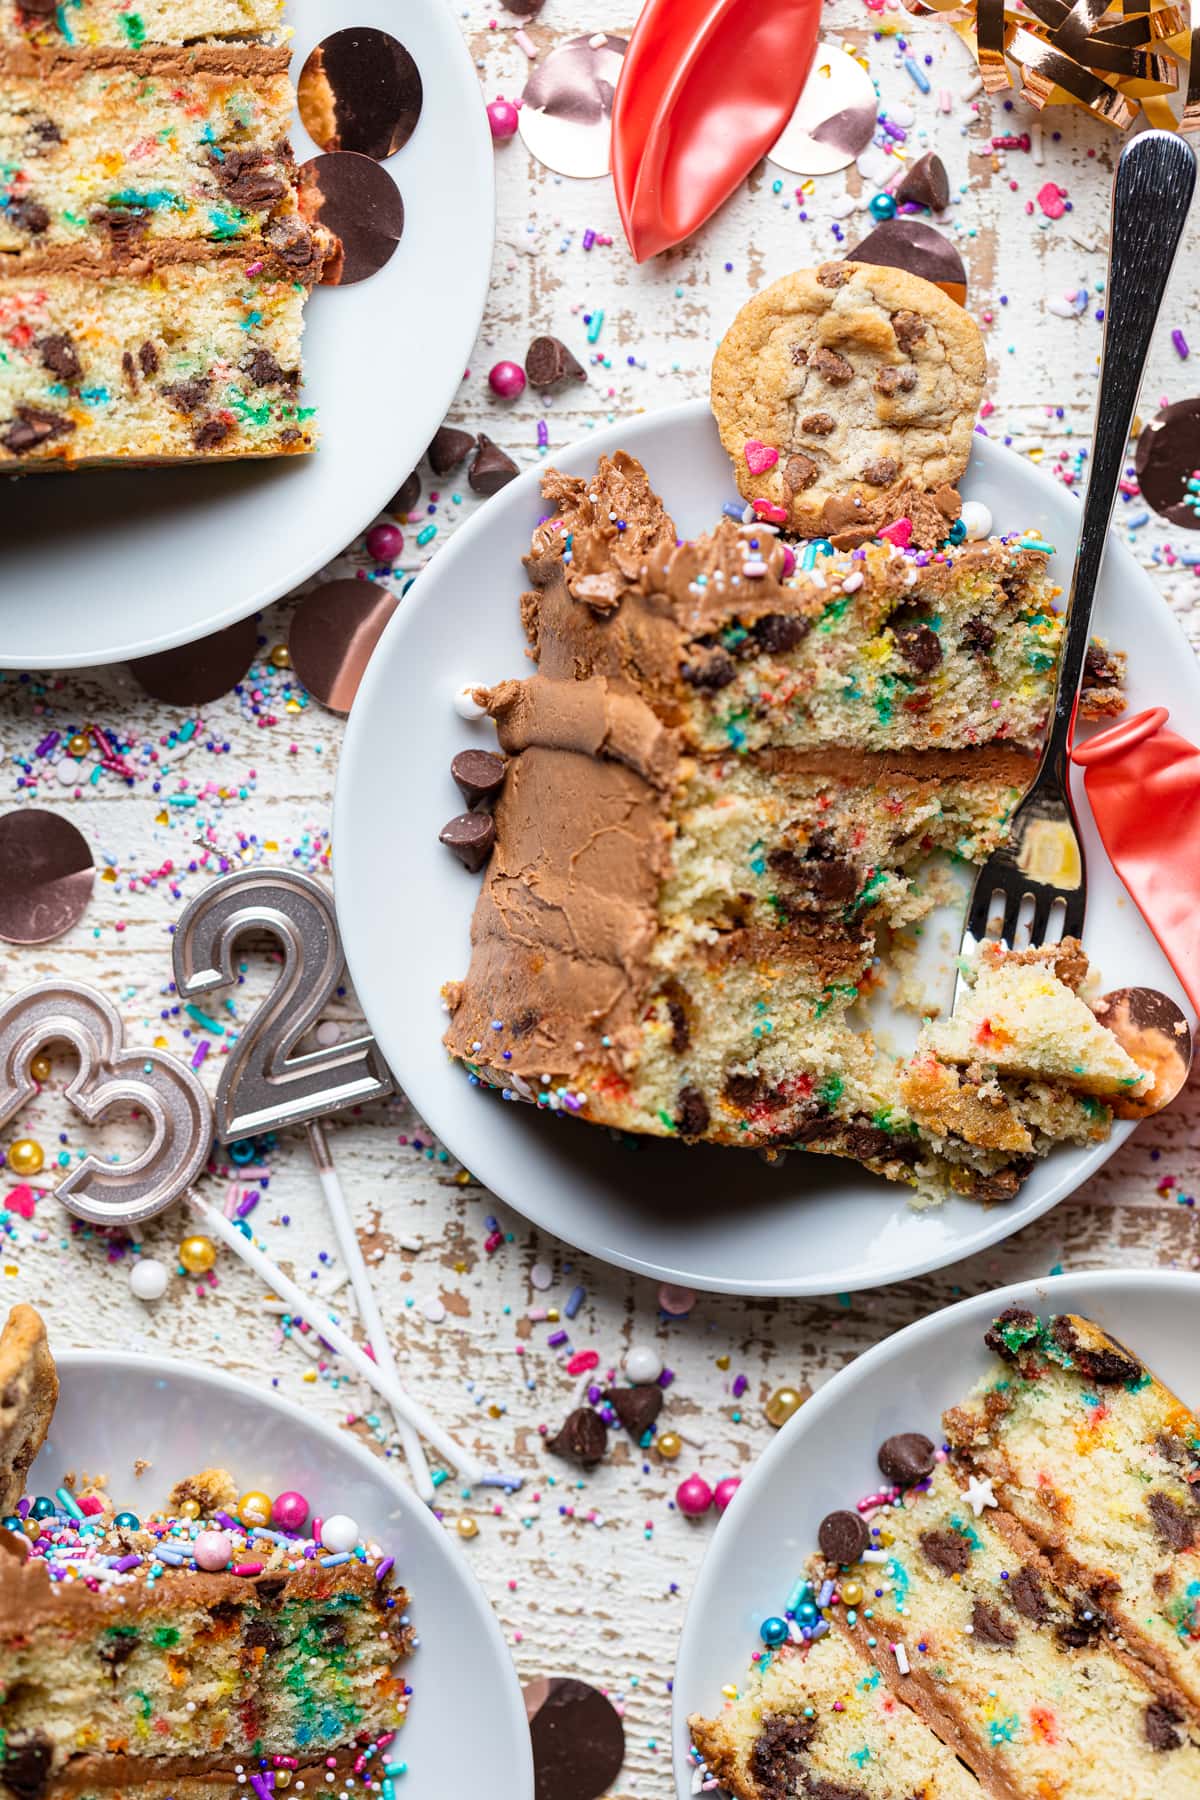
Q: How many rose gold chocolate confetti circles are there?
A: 11